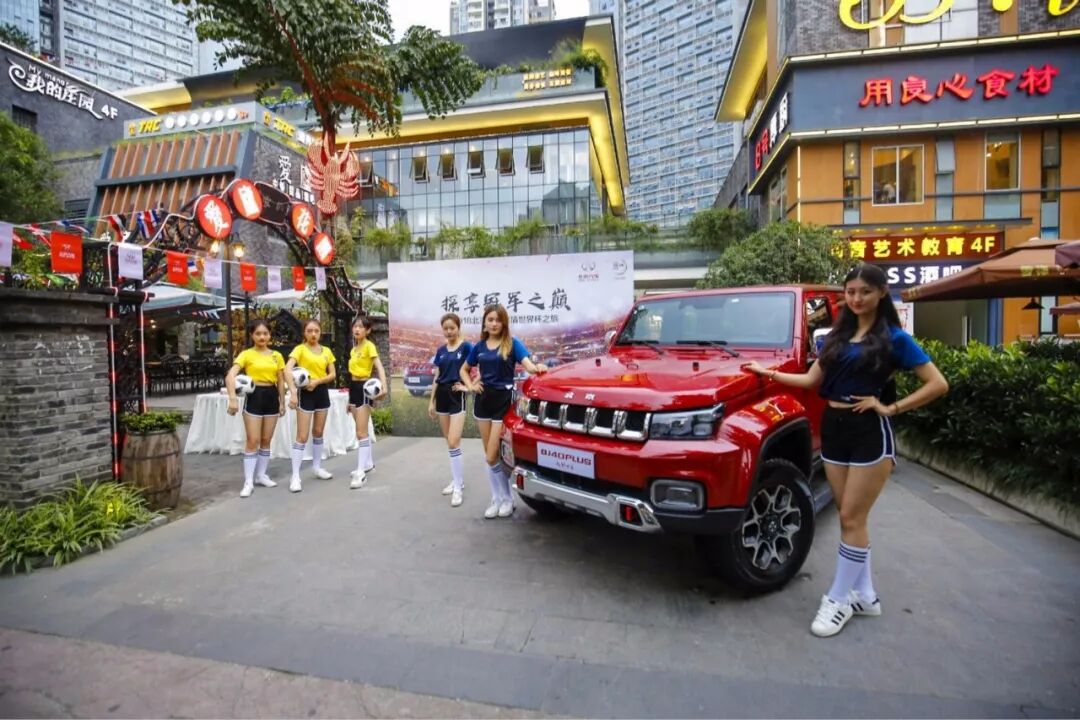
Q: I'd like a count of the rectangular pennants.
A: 9